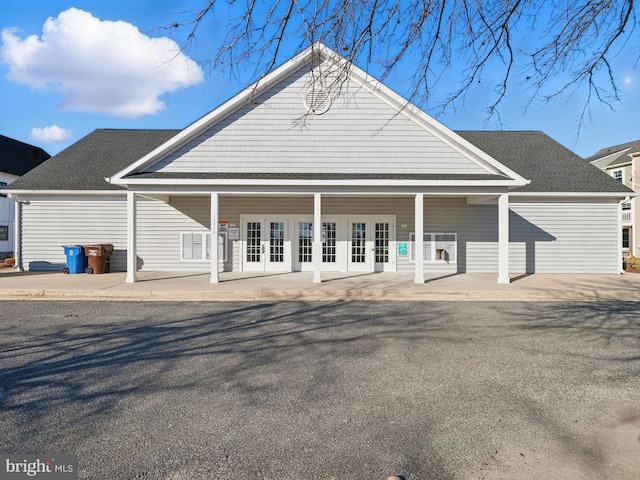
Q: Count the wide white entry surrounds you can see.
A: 1